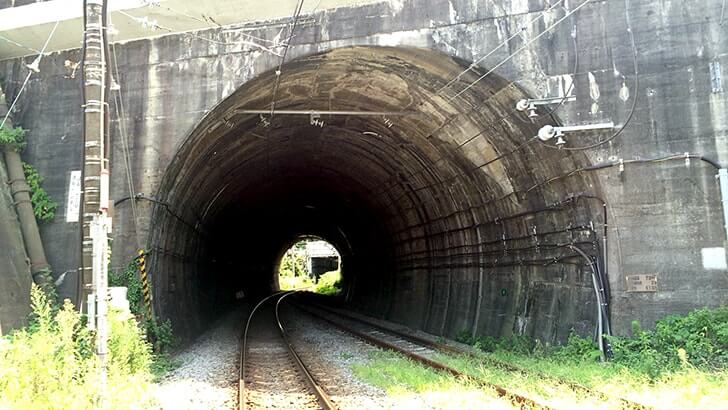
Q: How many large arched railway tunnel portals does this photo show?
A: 1